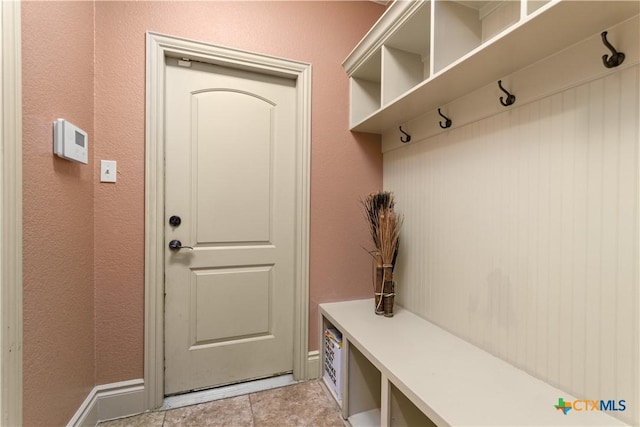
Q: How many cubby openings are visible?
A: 7